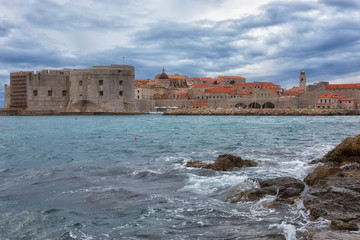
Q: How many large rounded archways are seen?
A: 3